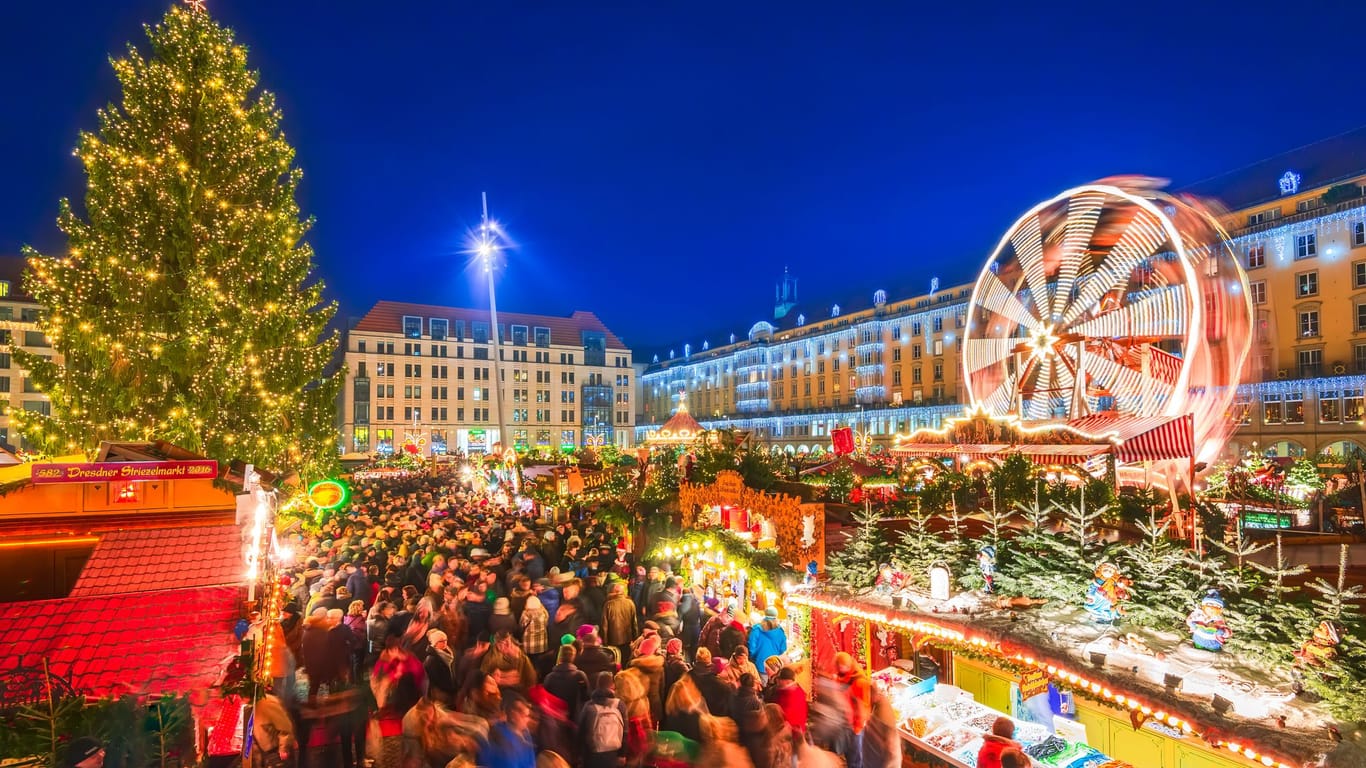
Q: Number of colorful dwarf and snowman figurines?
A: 6